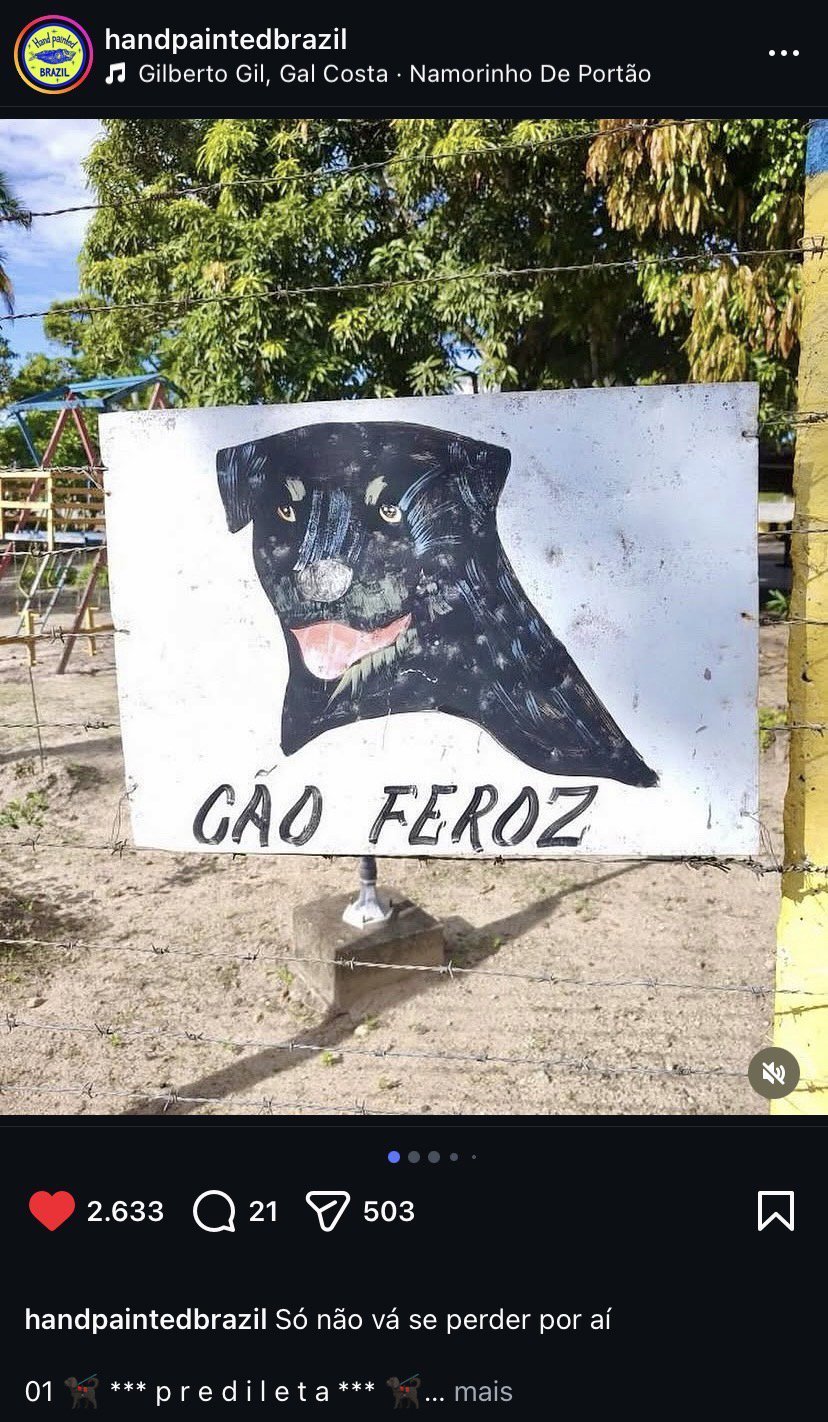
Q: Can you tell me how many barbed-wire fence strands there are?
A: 10